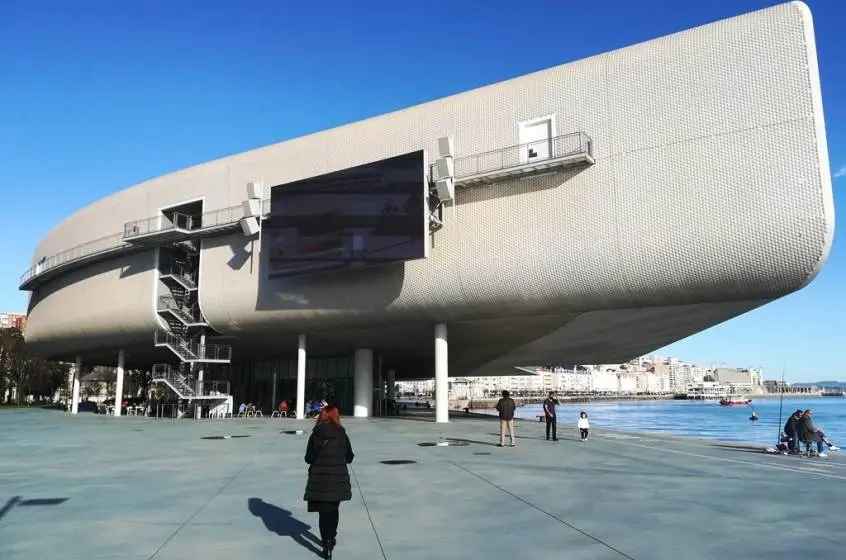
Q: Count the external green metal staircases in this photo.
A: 0